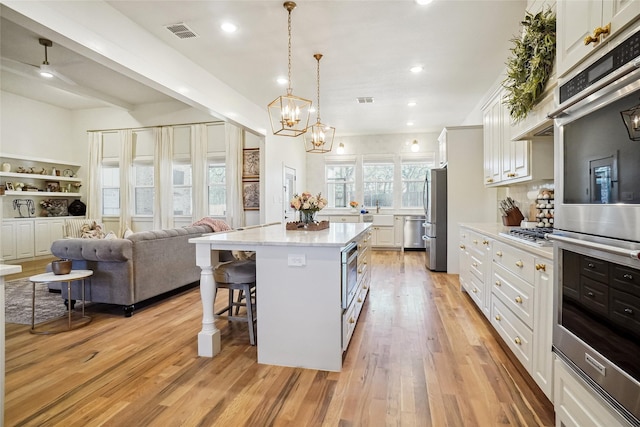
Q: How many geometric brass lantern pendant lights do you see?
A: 2